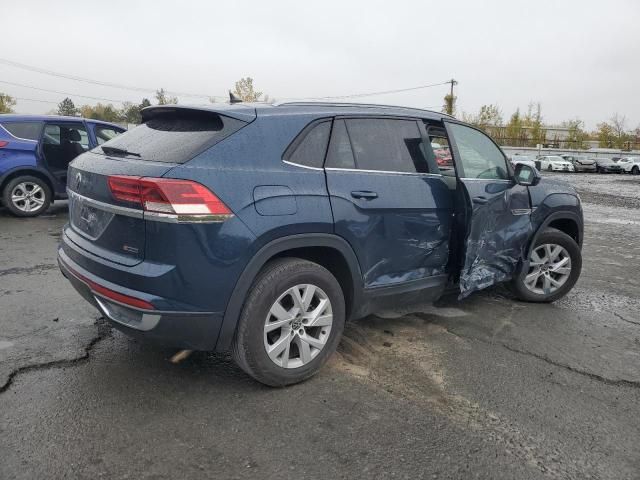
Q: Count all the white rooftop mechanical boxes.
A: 0